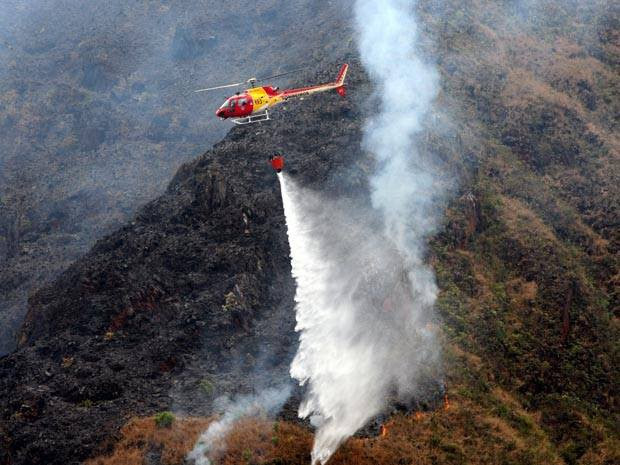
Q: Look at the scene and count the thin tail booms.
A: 1